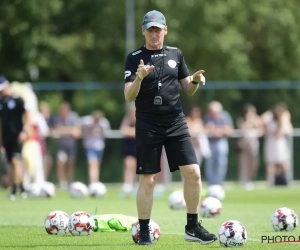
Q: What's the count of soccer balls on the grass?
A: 12